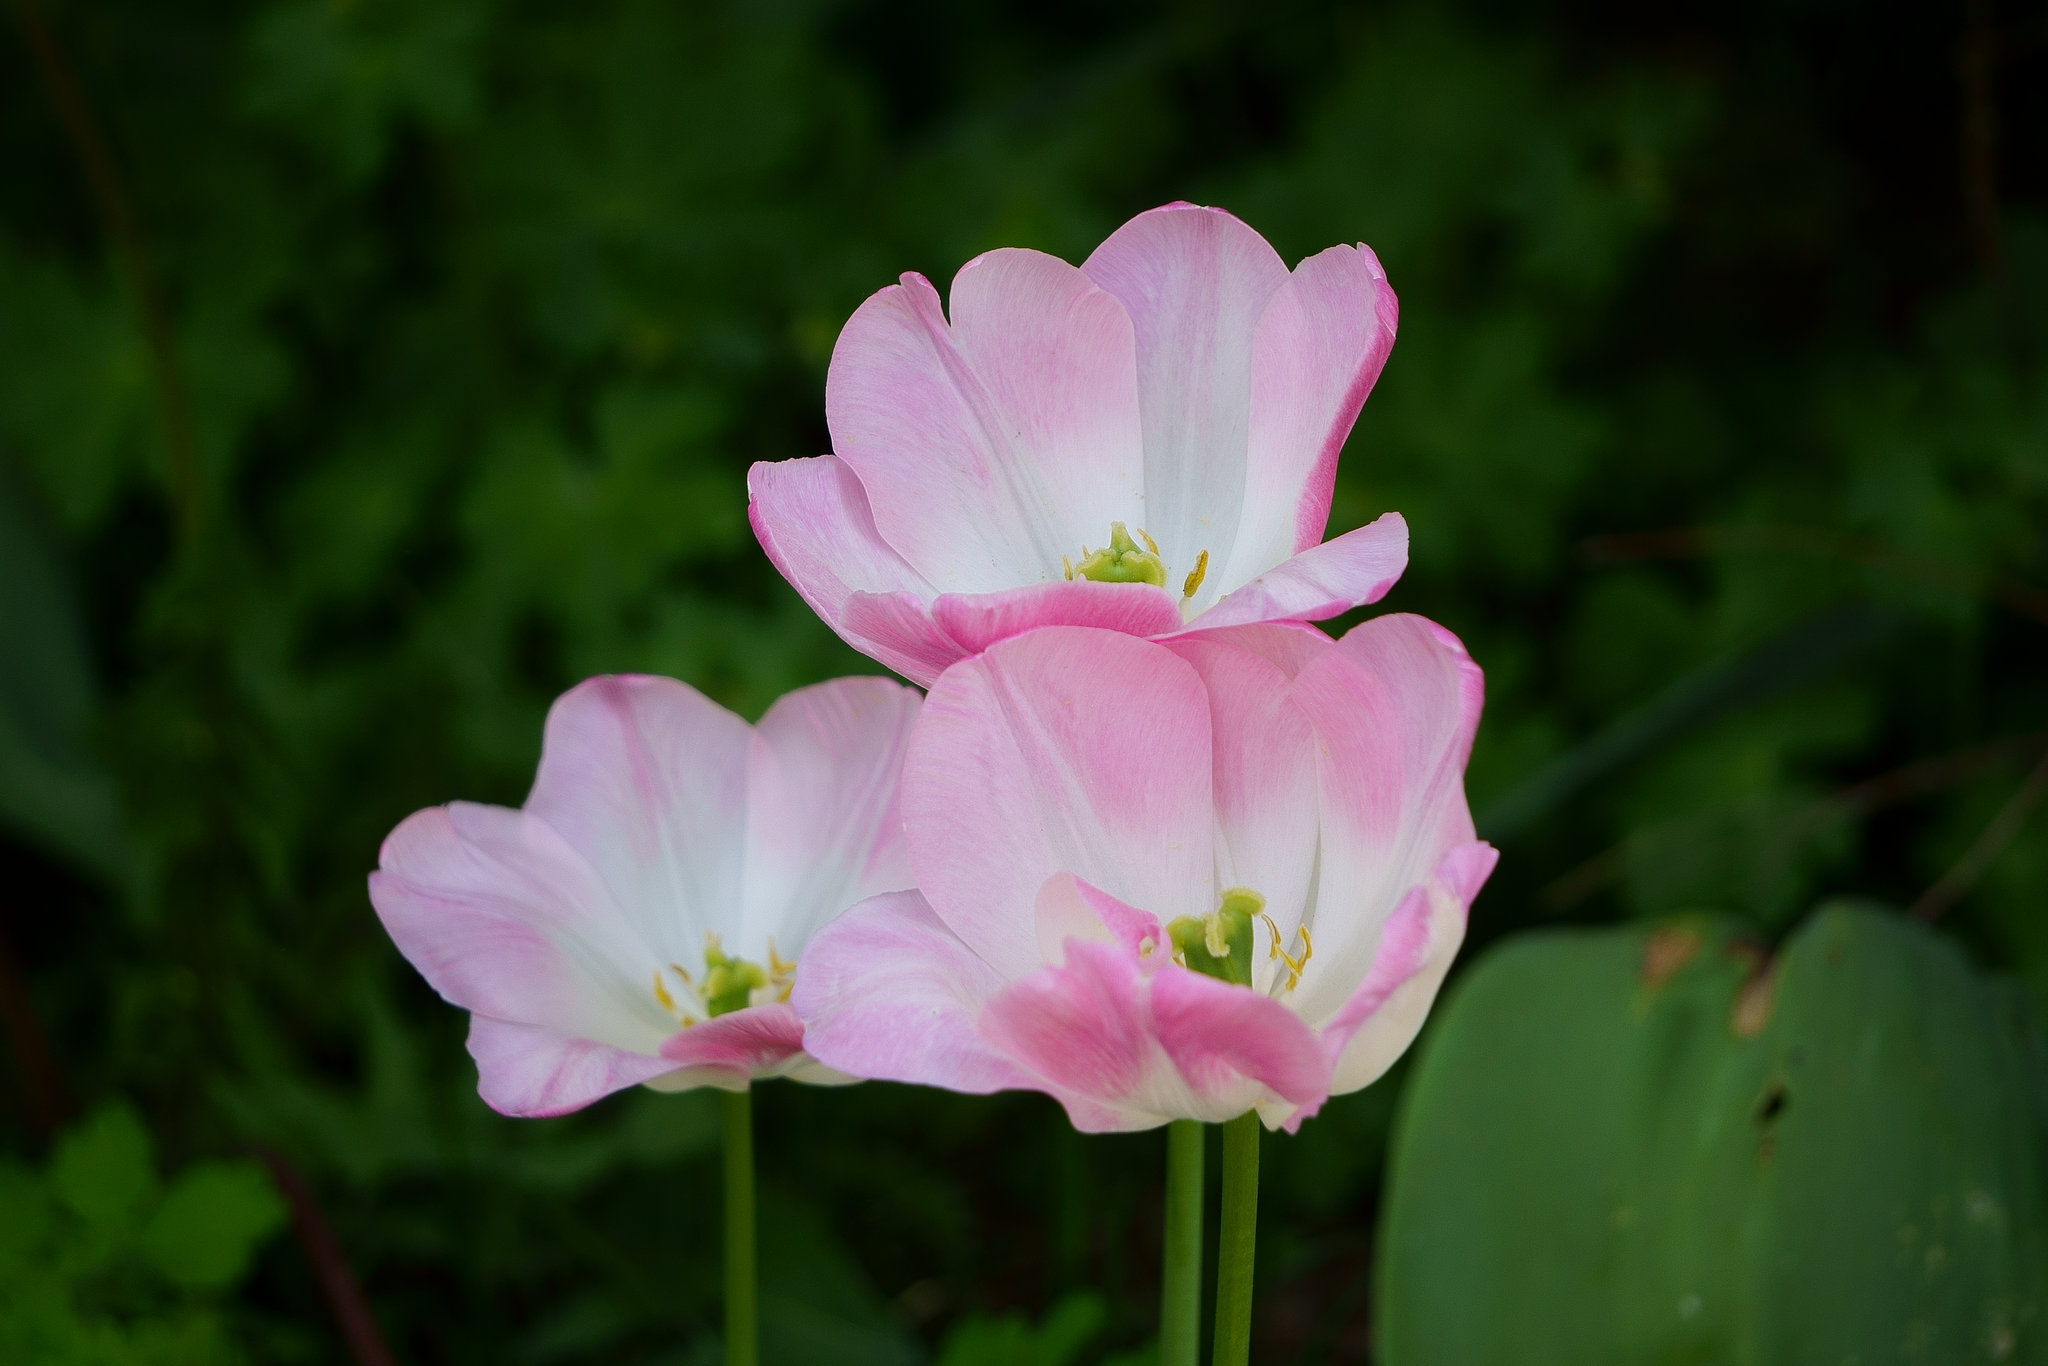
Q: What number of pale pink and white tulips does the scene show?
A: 3